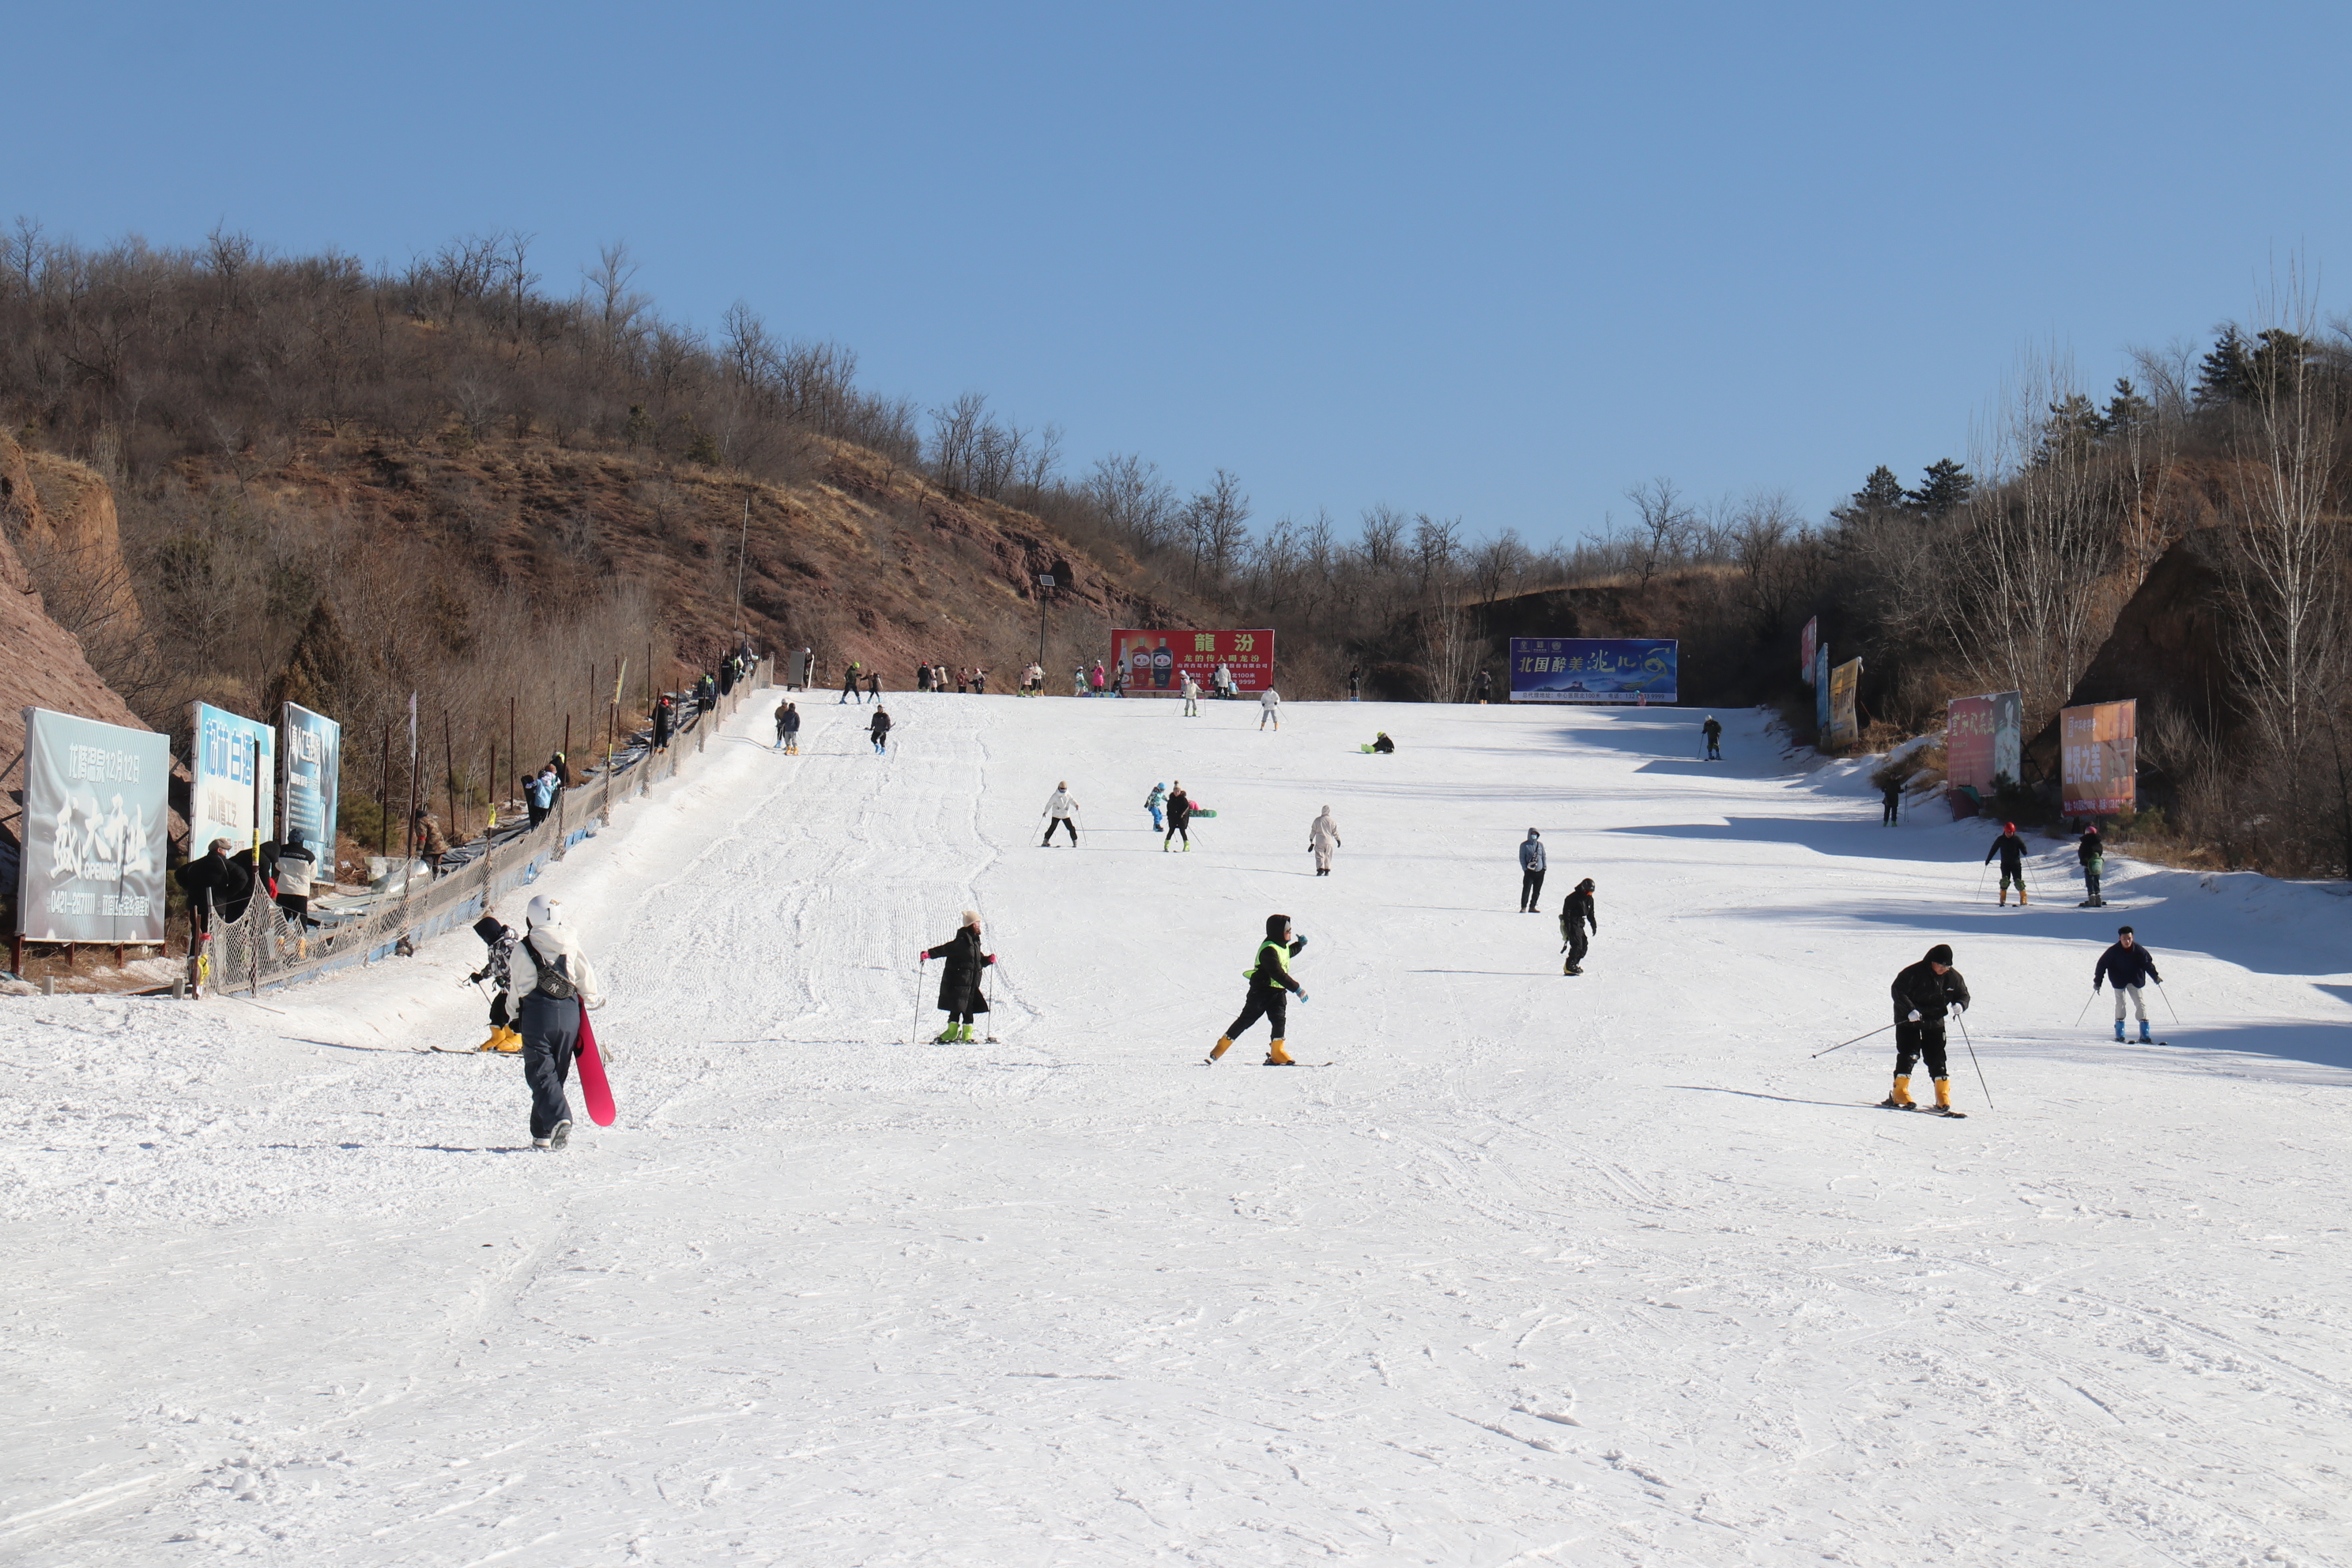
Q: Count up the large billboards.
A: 10